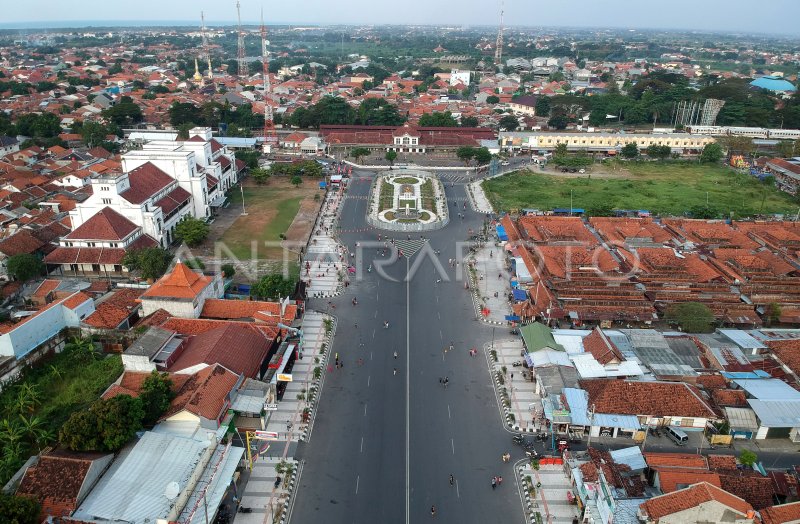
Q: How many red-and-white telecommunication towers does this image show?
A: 4